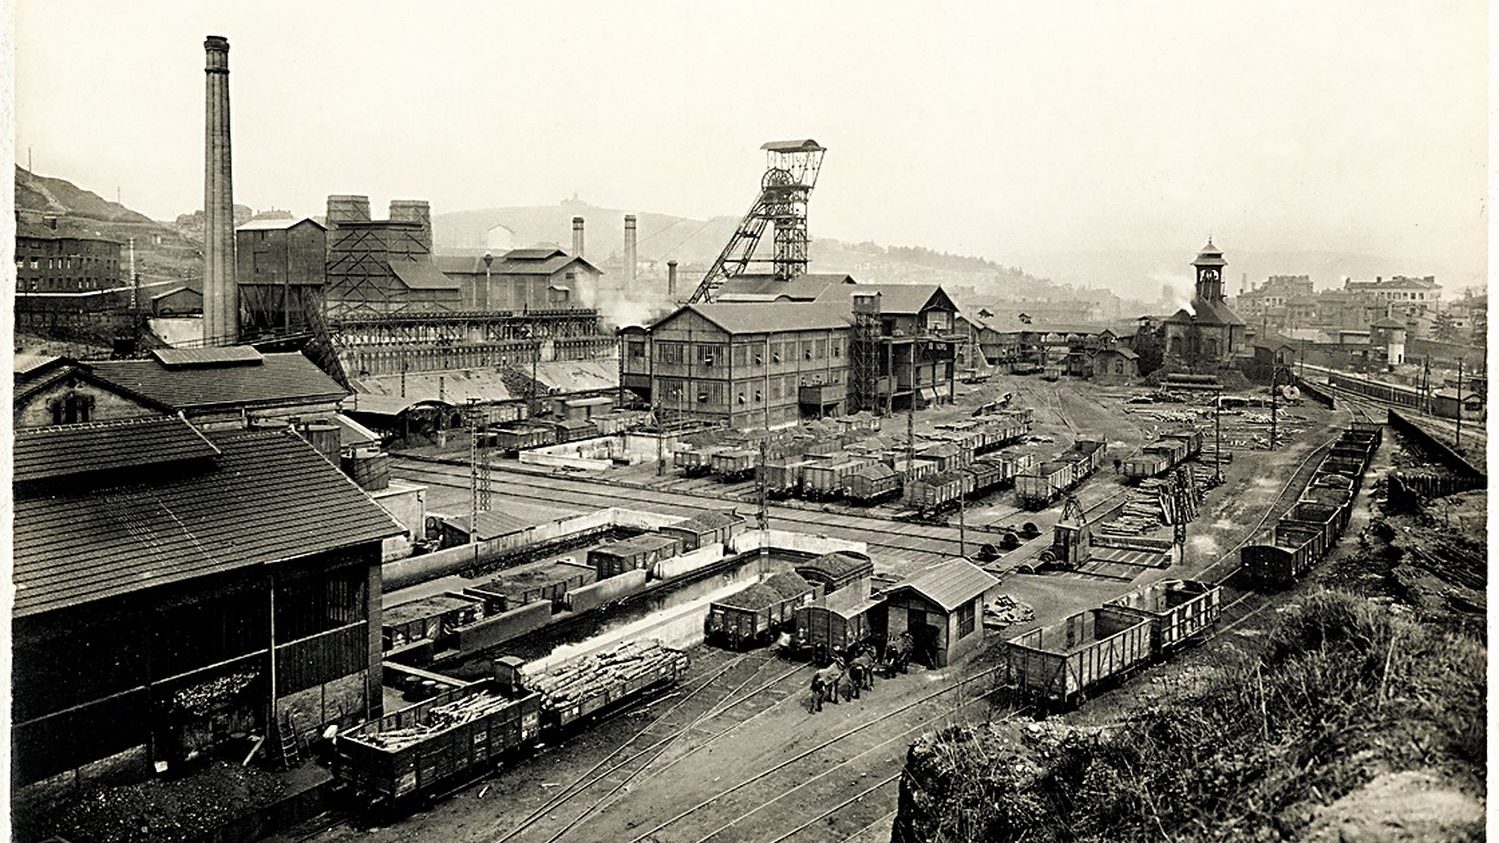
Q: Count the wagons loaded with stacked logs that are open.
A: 2